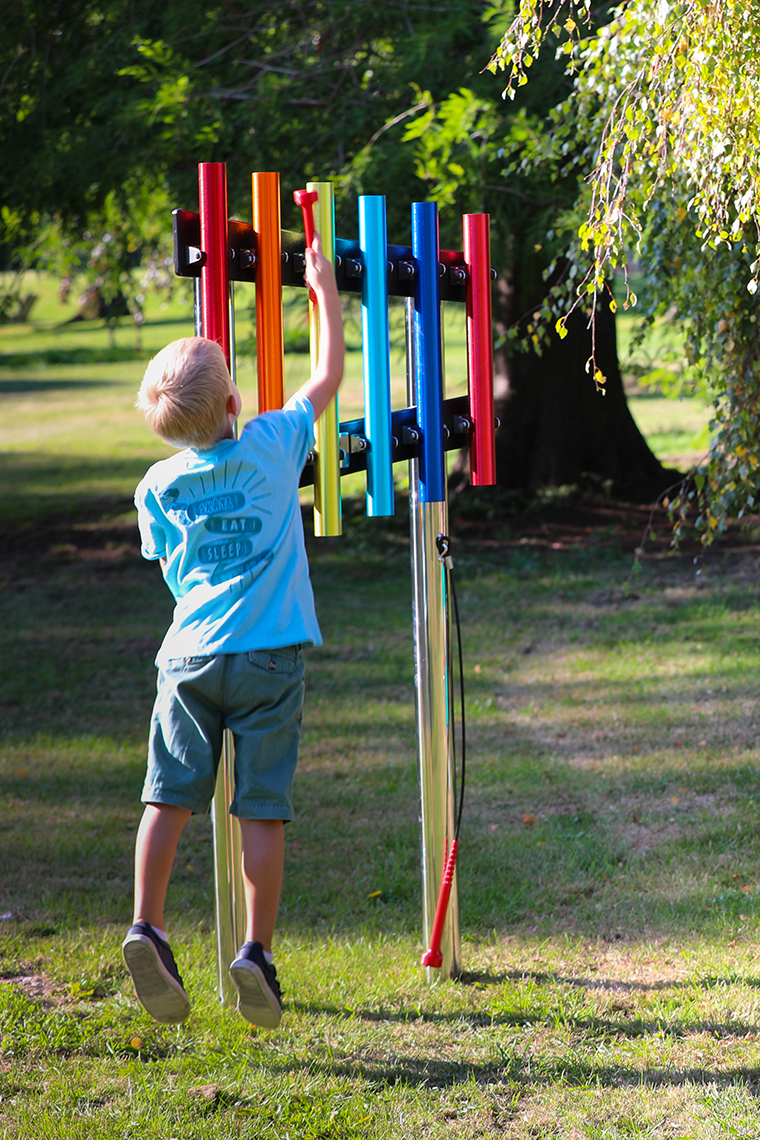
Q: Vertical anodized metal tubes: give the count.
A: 6